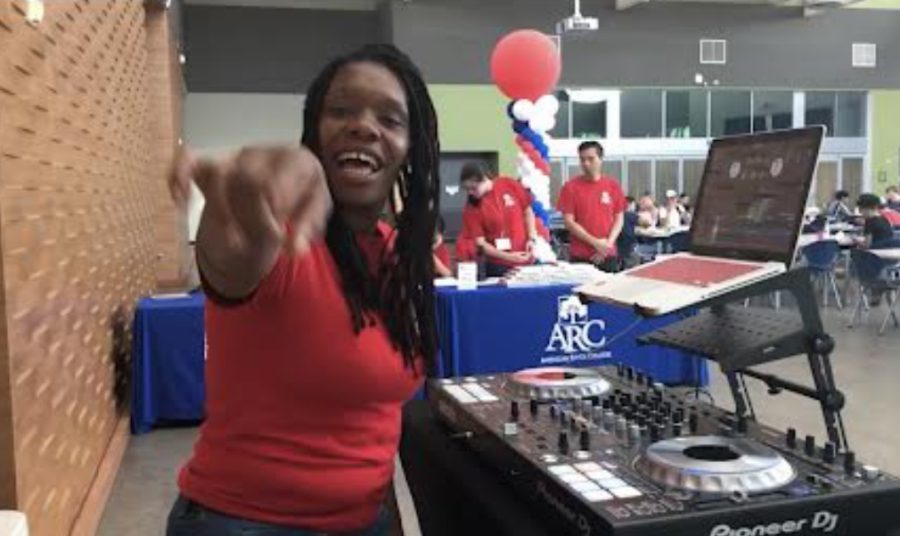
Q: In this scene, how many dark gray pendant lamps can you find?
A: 0